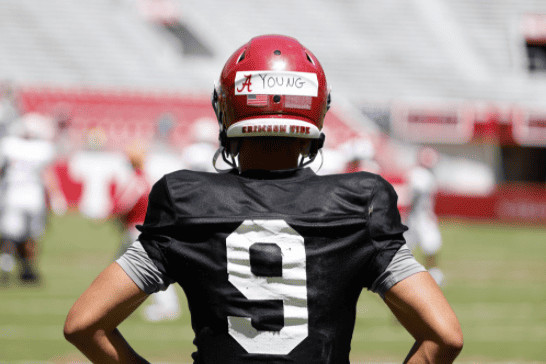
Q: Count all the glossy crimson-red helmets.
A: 1